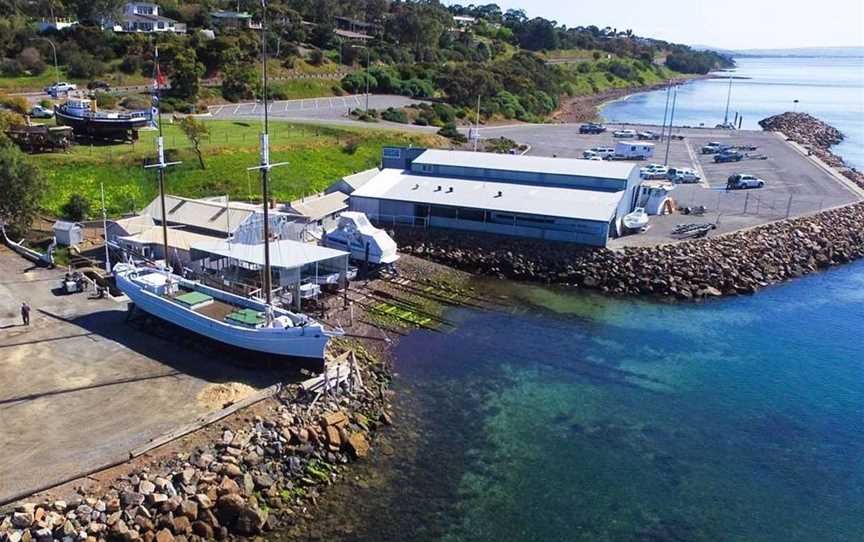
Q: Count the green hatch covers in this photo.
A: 2